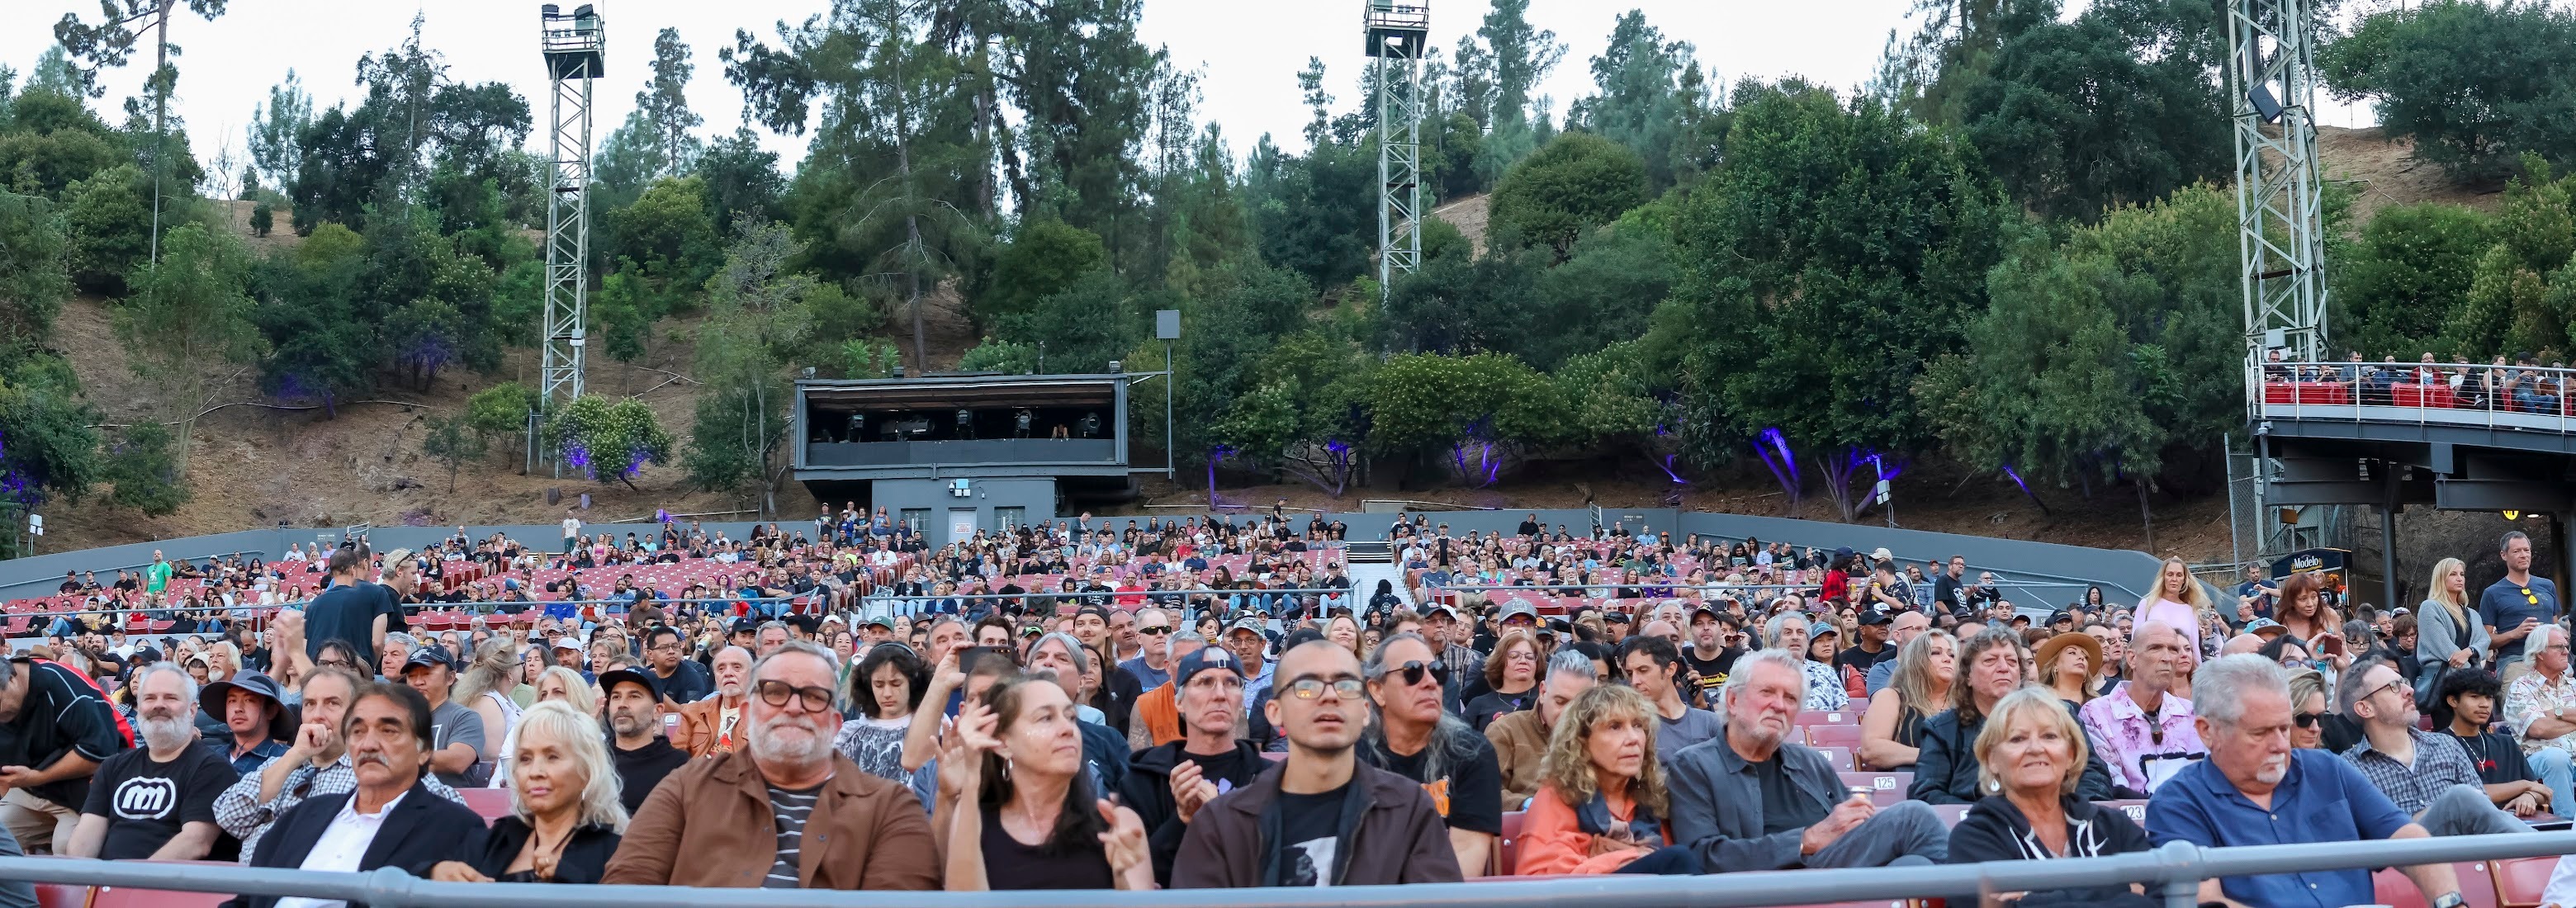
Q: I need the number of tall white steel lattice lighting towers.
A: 3